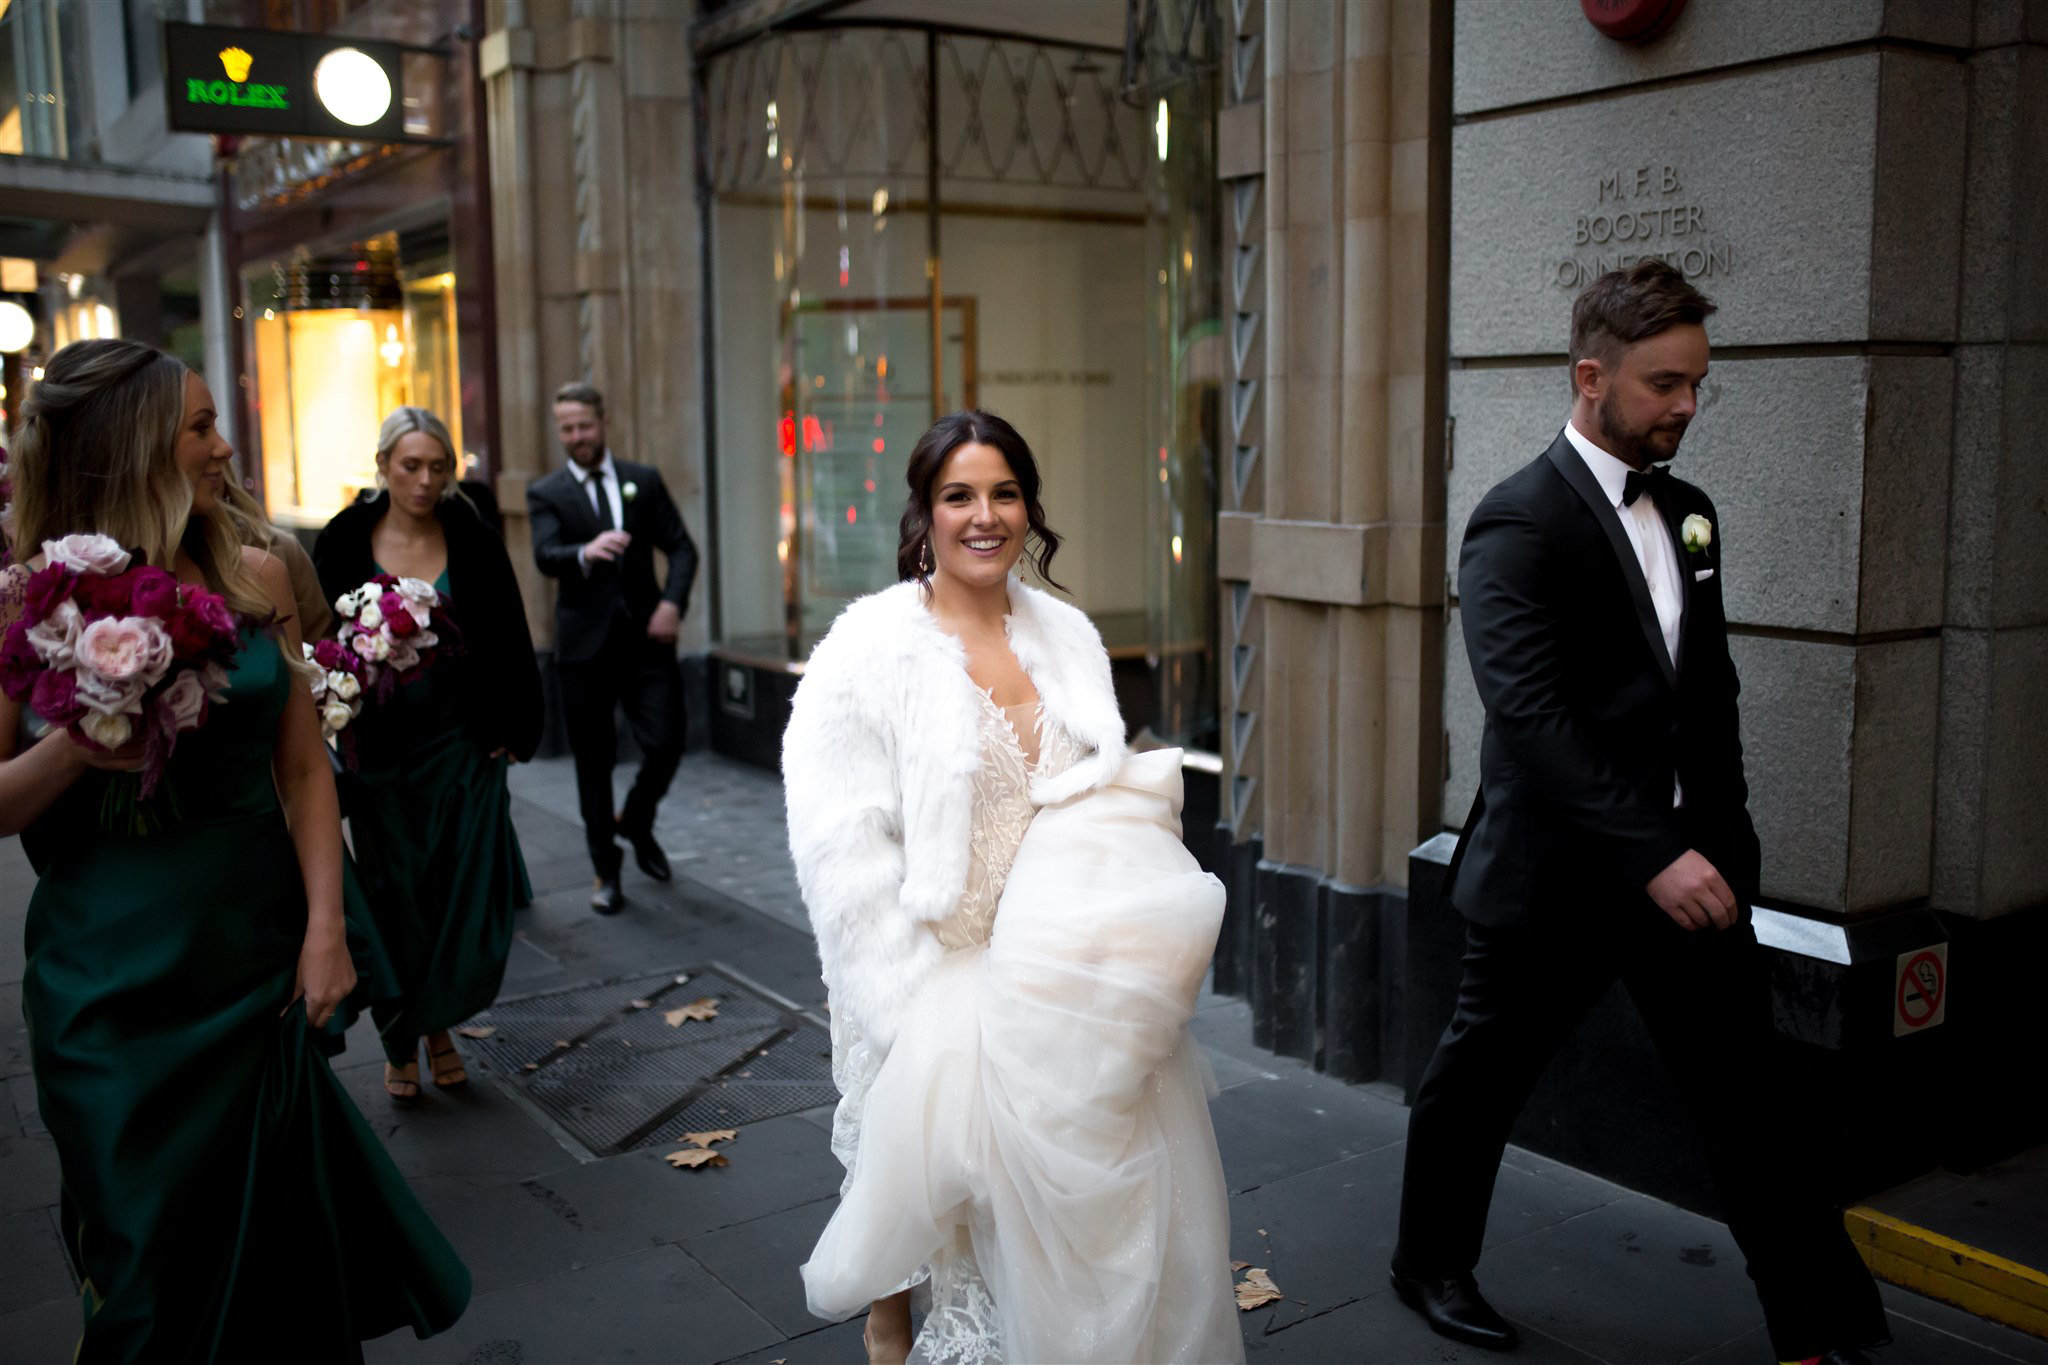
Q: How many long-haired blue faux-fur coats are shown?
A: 0